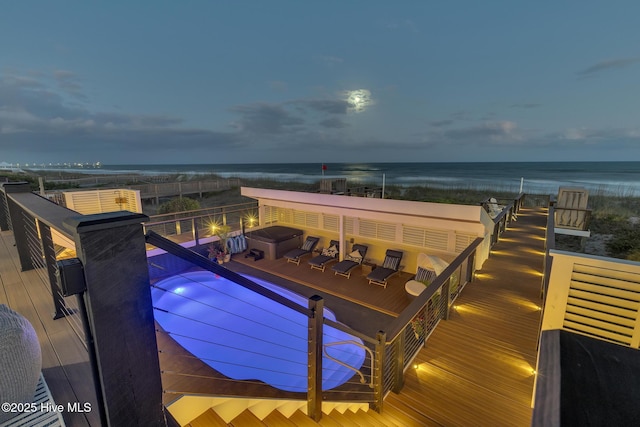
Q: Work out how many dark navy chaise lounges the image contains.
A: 4